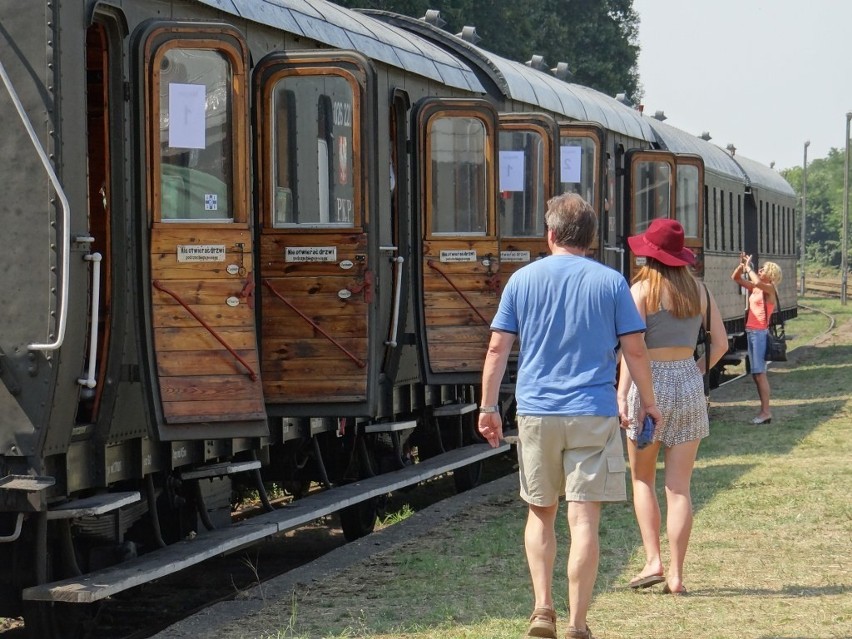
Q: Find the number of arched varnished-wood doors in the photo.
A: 7